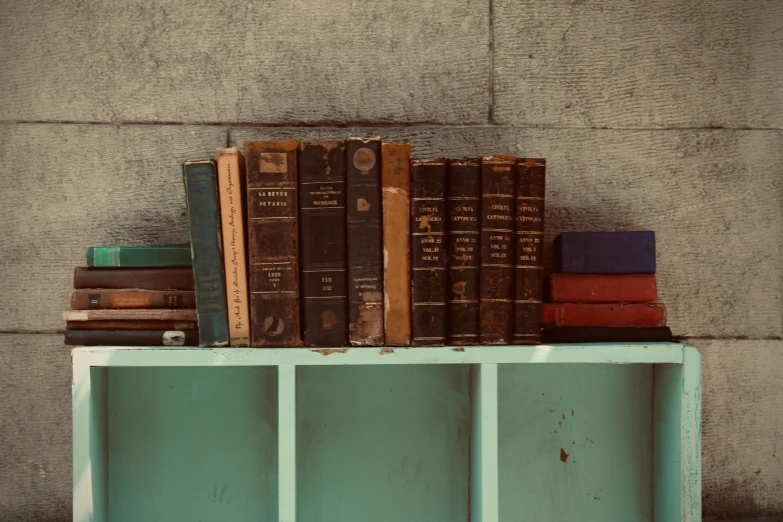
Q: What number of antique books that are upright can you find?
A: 10